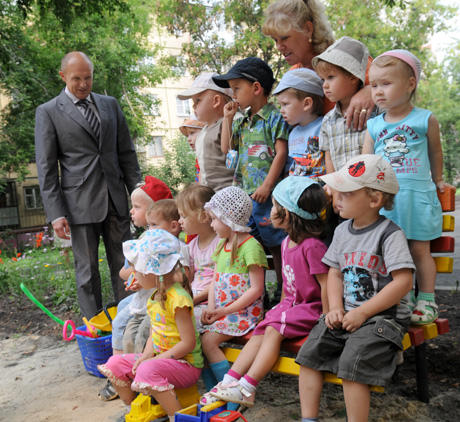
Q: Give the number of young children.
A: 13